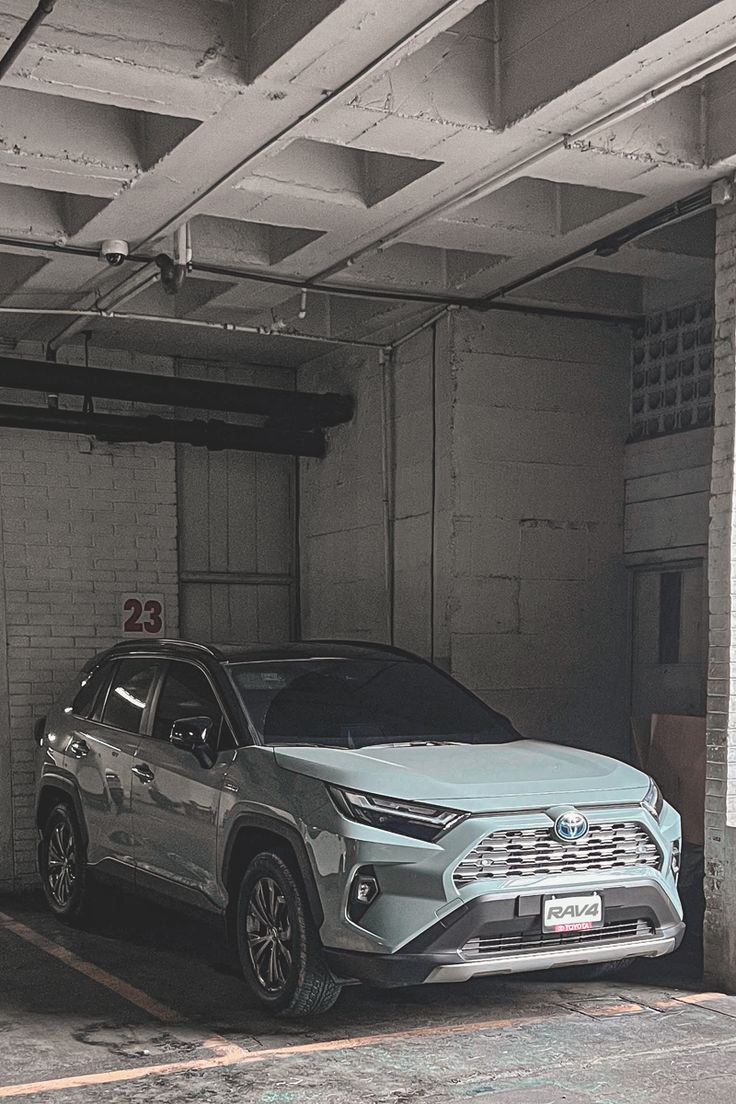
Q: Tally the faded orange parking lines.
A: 2